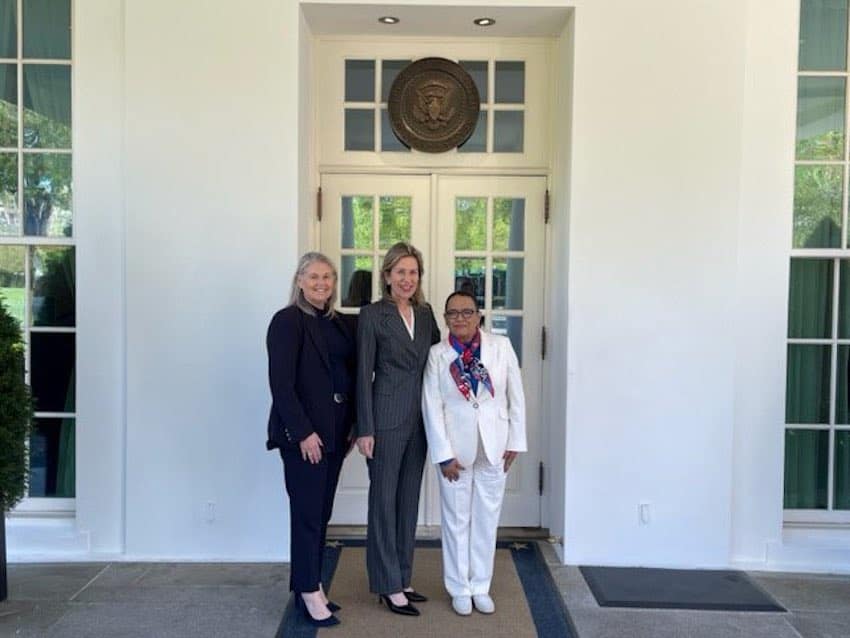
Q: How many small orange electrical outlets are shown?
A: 0